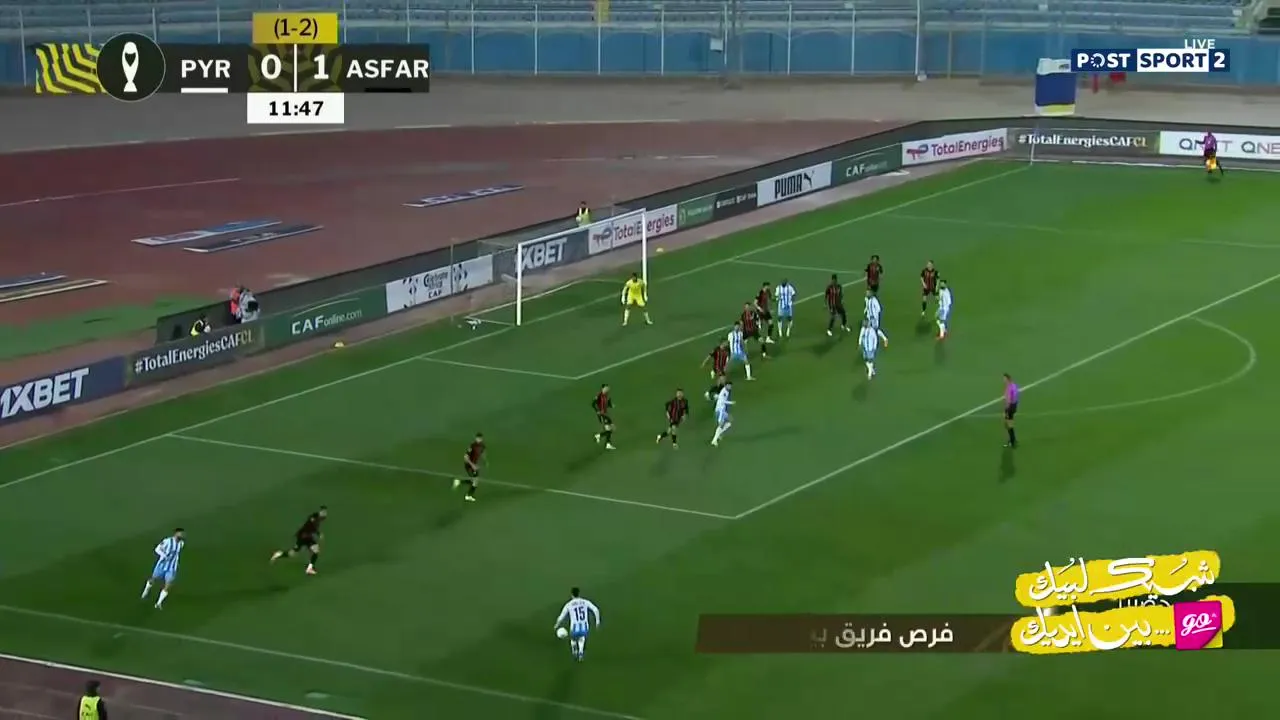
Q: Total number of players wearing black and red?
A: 10